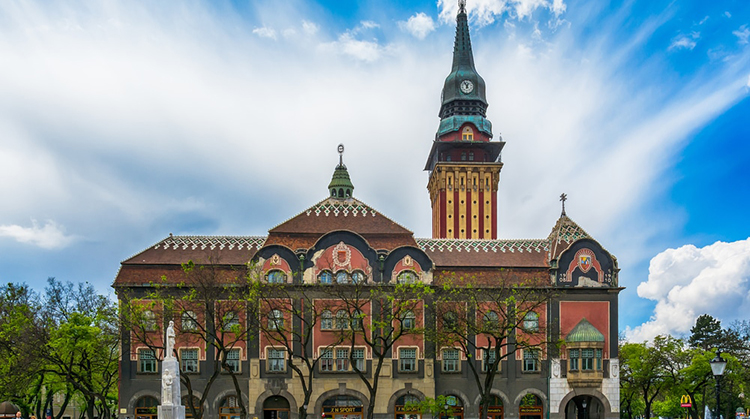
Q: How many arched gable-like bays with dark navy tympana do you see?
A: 4